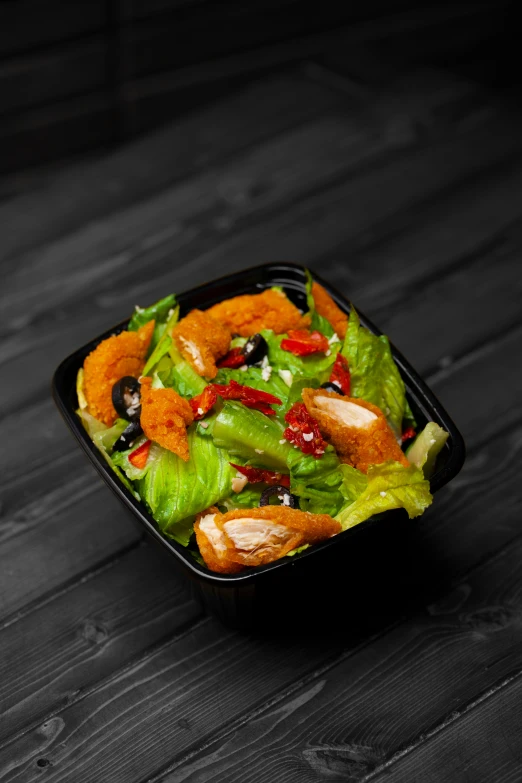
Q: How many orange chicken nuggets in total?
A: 7